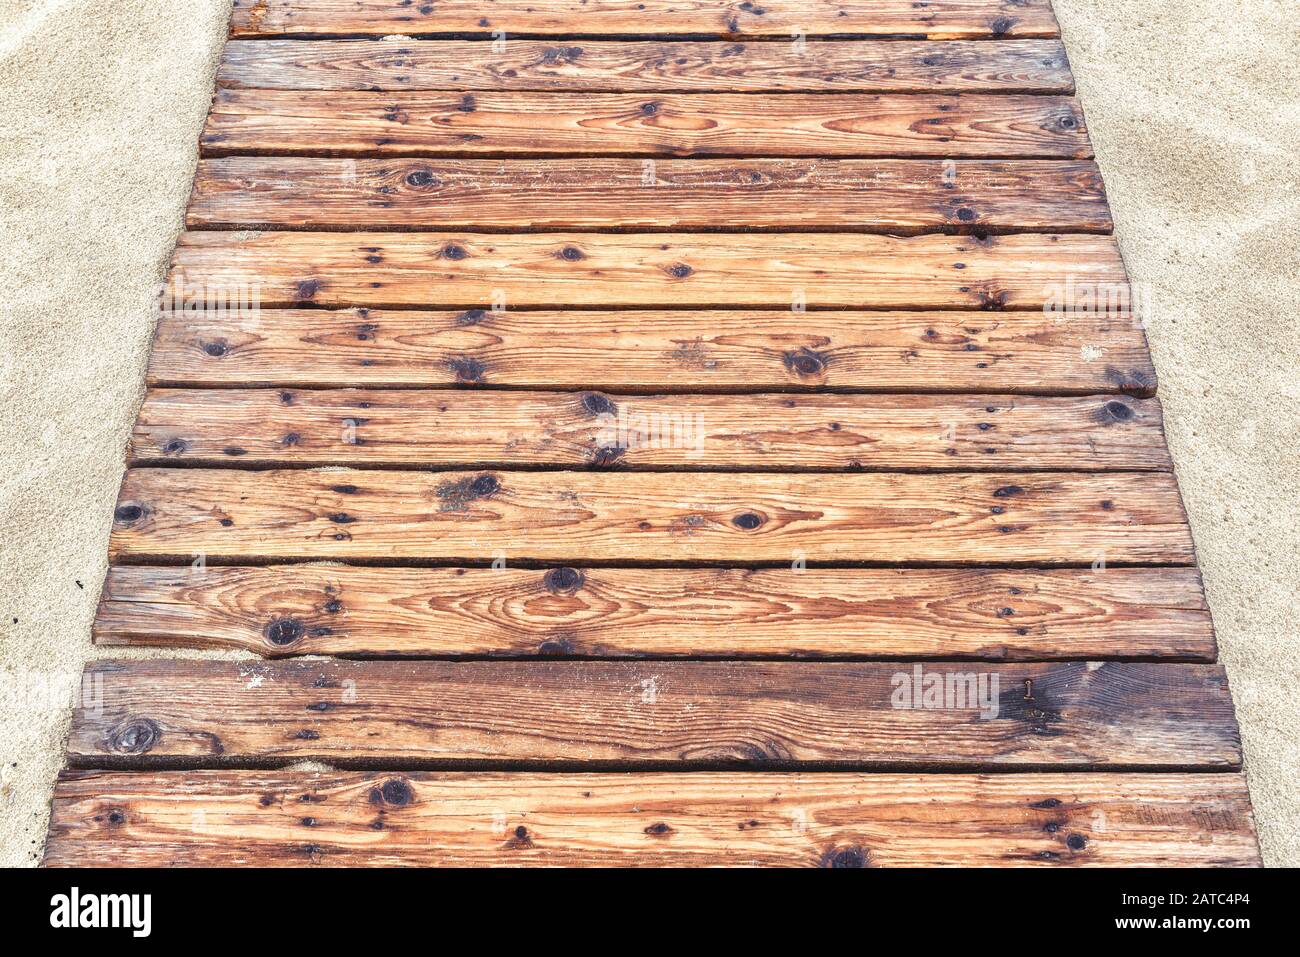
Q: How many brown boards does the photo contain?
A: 11